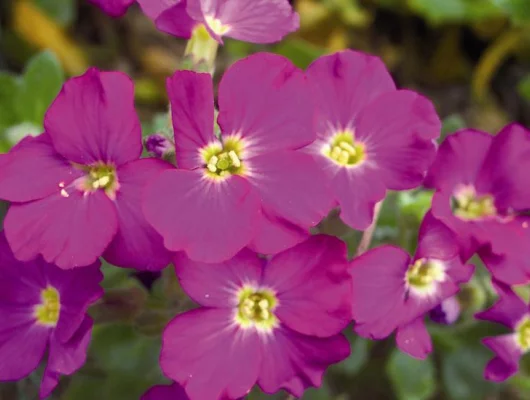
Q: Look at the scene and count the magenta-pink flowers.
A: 9